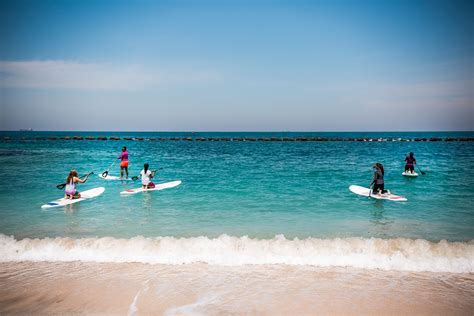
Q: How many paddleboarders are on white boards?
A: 5